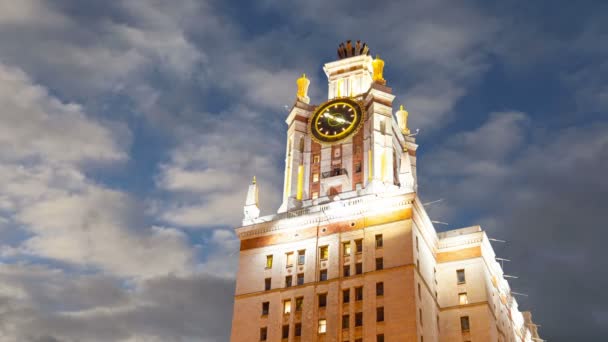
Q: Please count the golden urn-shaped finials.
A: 3